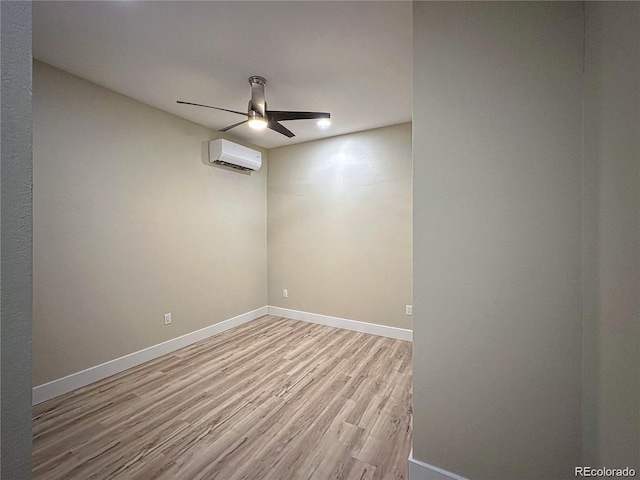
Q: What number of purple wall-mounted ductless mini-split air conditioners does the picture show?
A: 0